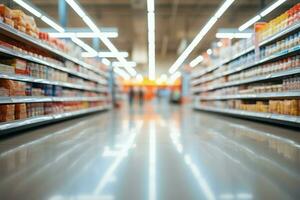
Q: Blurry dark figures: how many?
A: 2